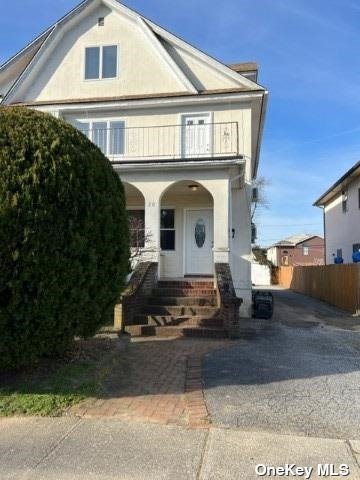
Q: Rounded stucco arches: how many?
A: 2